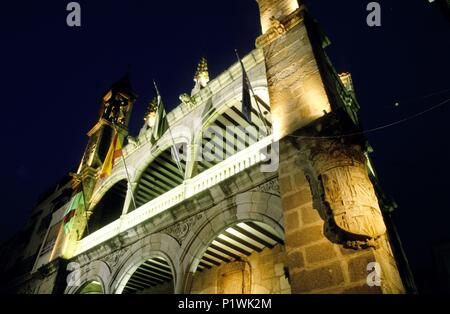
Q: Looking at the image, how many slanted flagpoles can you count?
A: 4